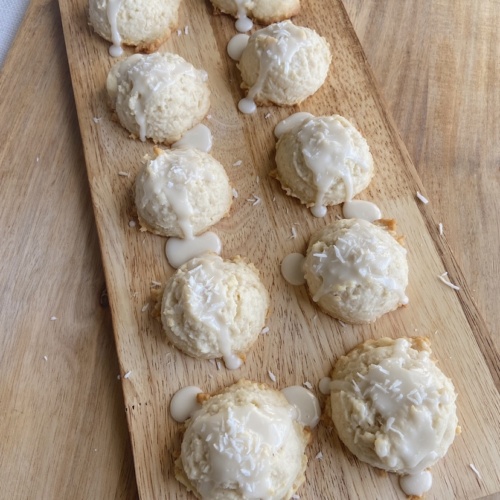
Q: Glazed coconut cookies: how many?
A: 10